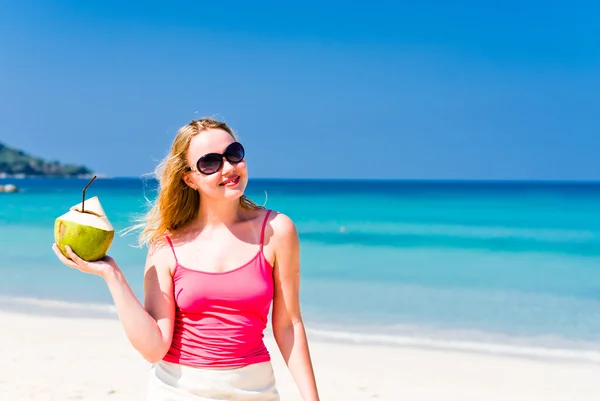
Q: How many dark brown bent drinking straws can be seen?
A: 1